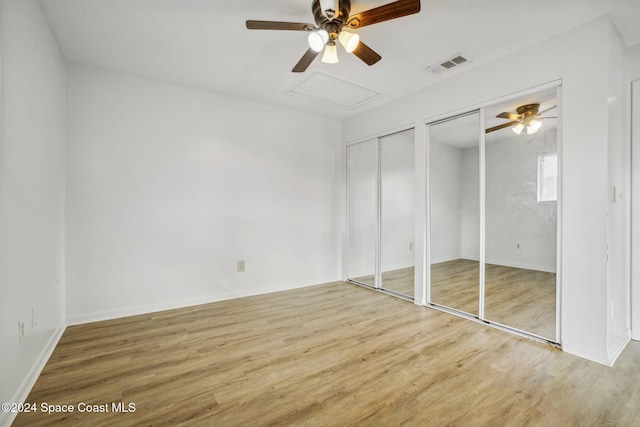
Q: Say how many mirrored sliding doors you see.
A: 4